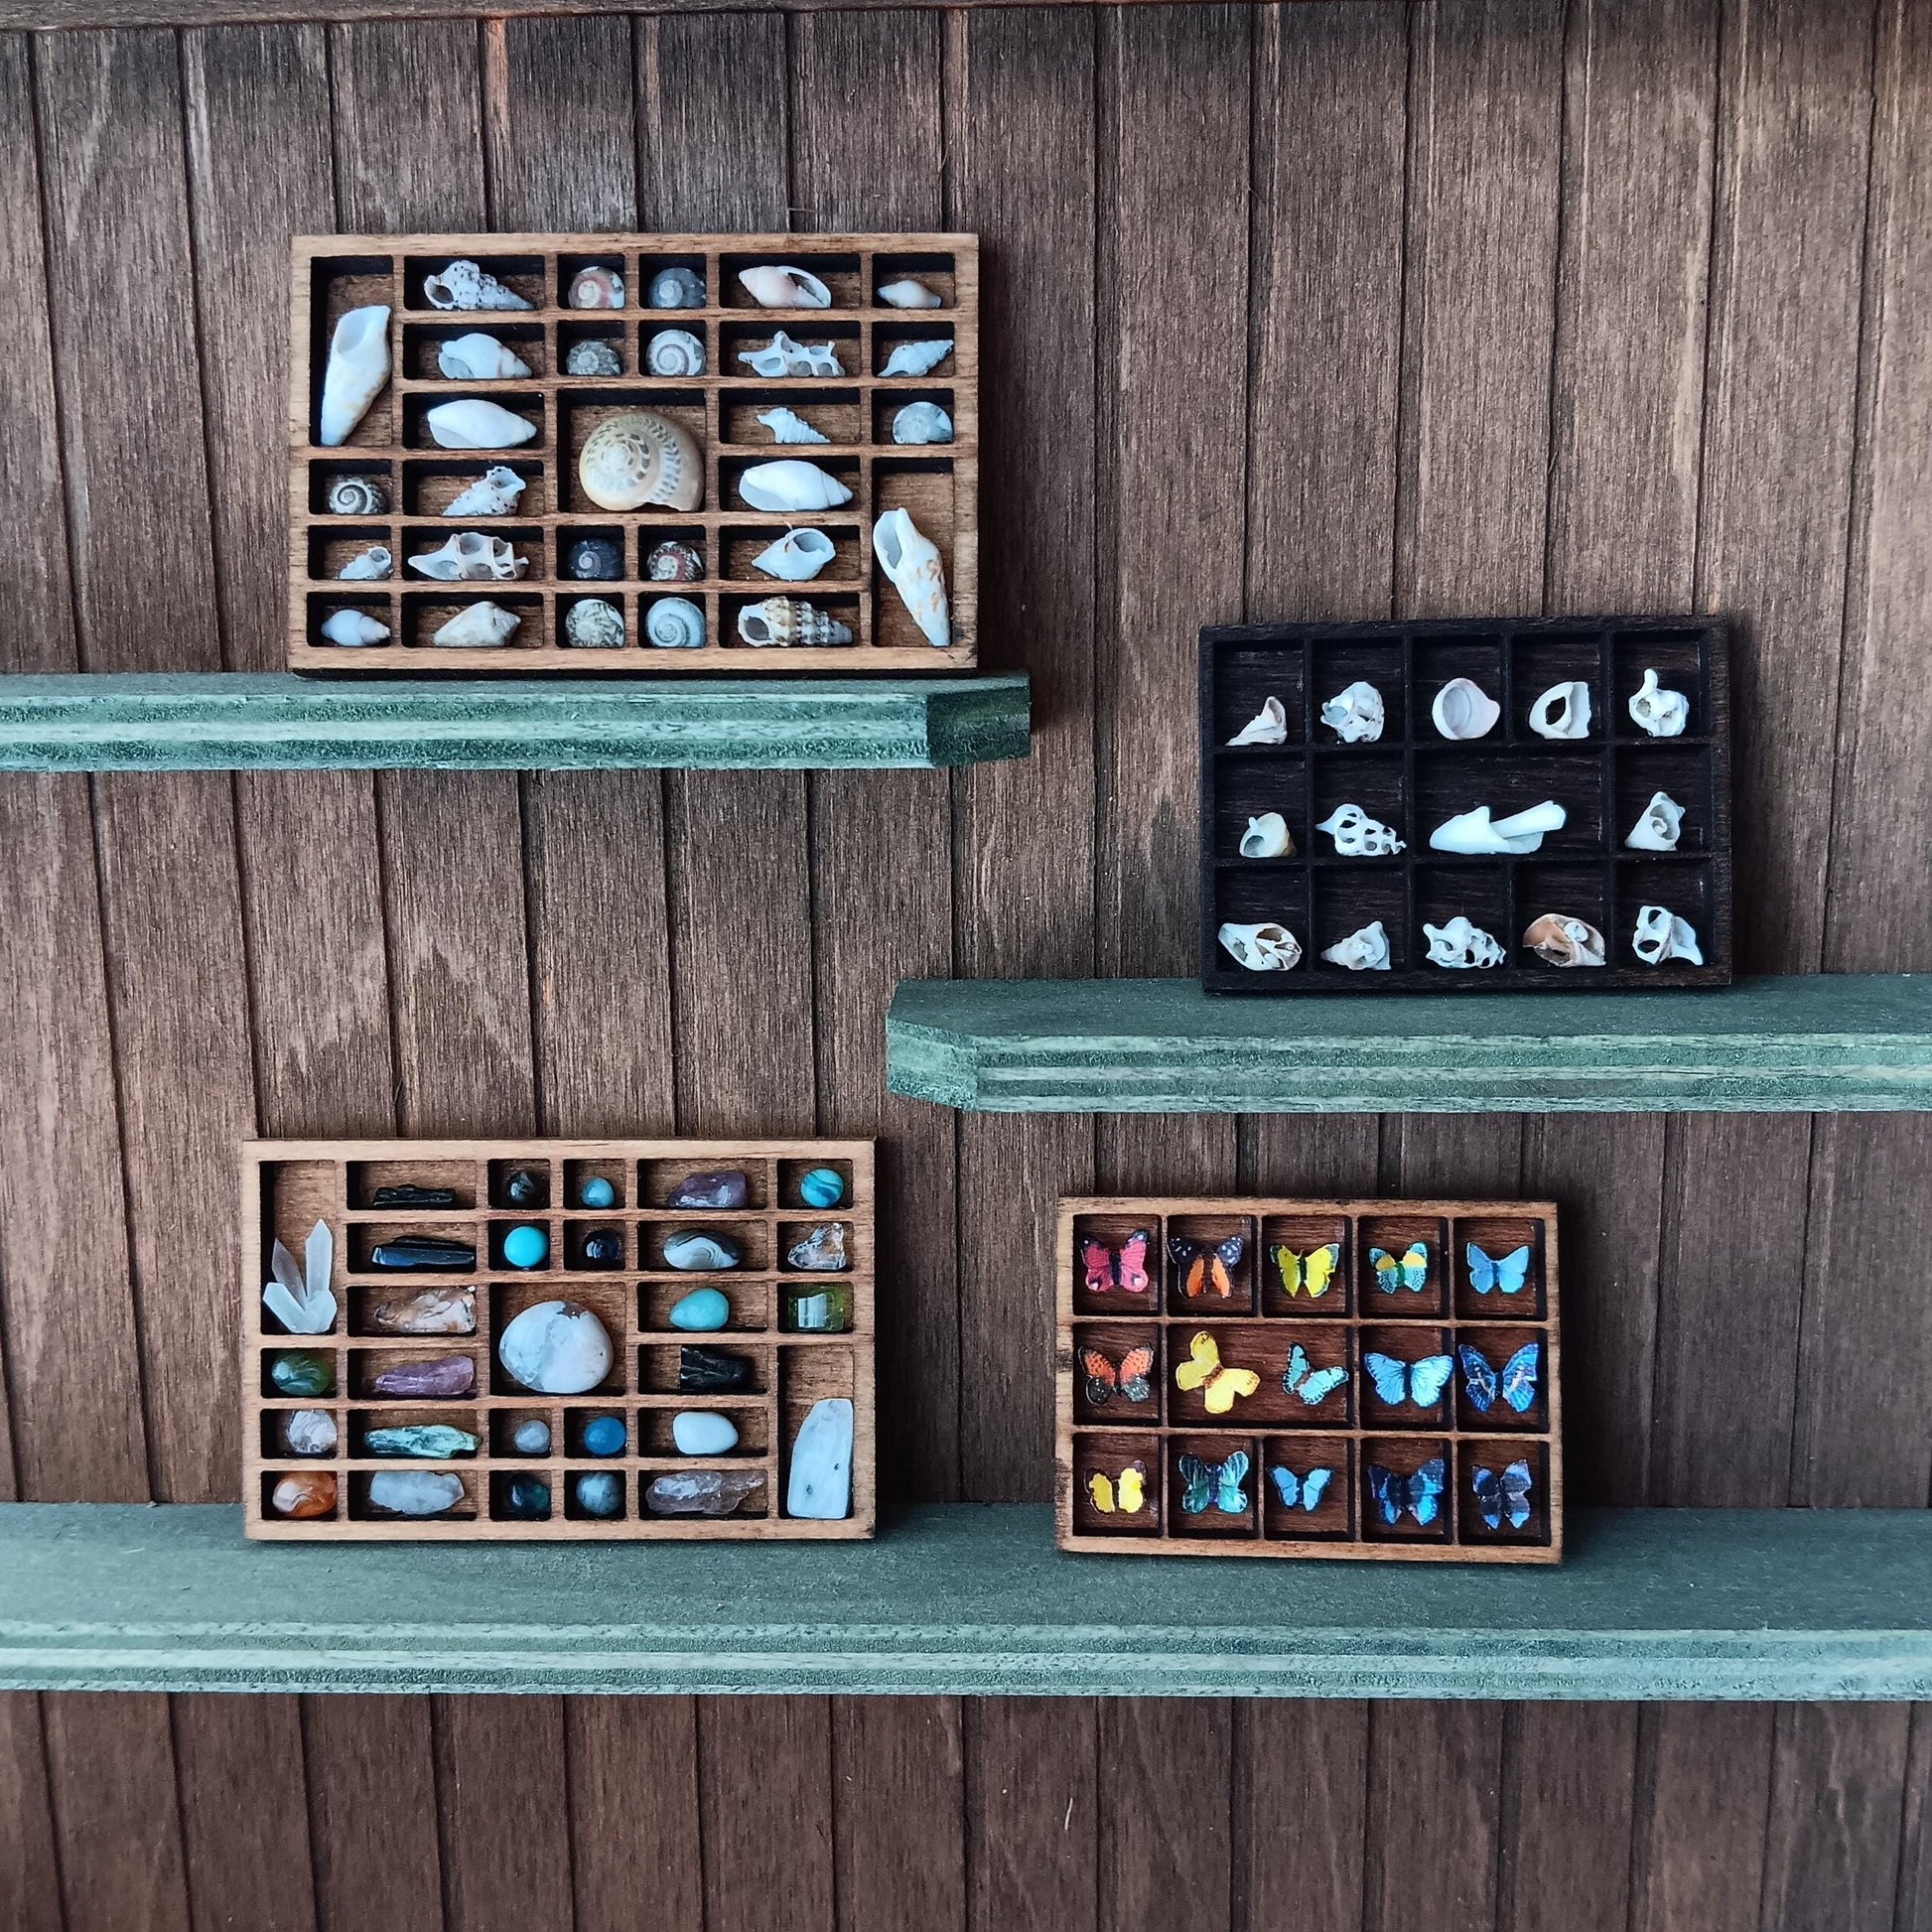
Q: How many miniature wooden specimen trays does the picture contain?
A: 4